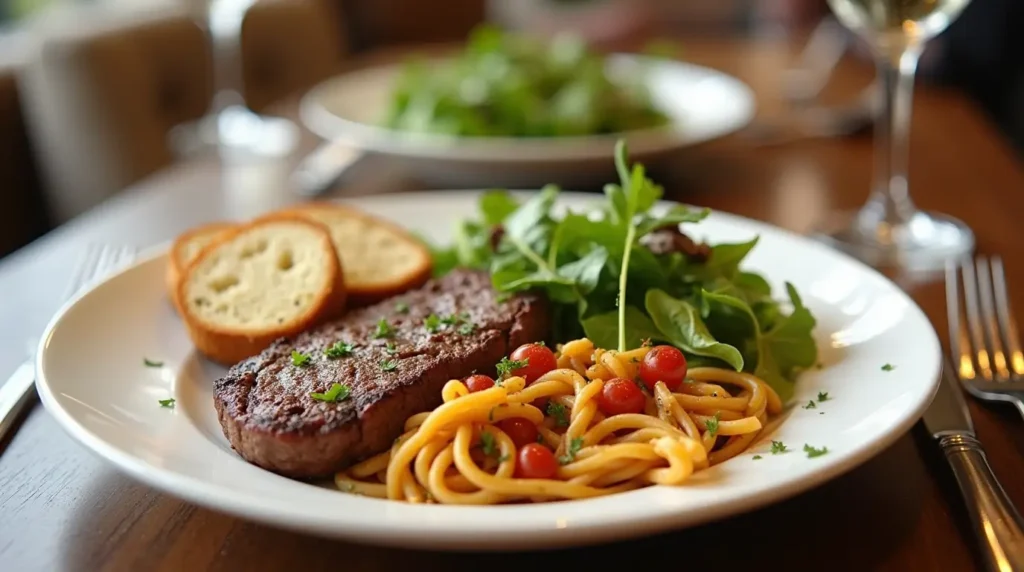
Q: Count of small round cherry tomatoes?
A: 6